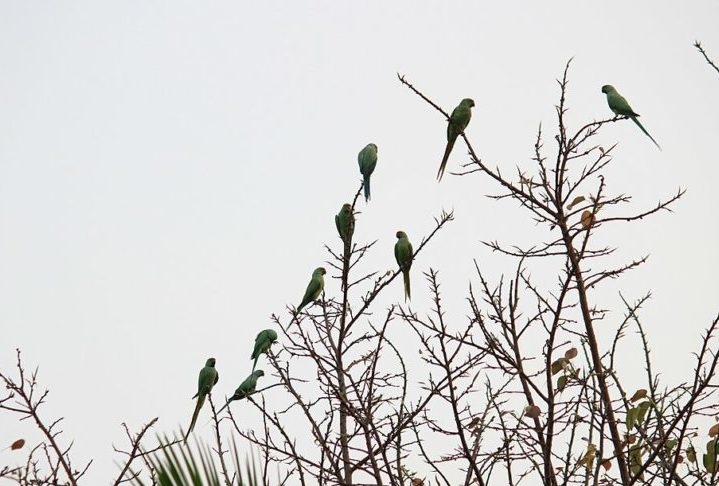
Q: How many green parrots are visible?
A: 9